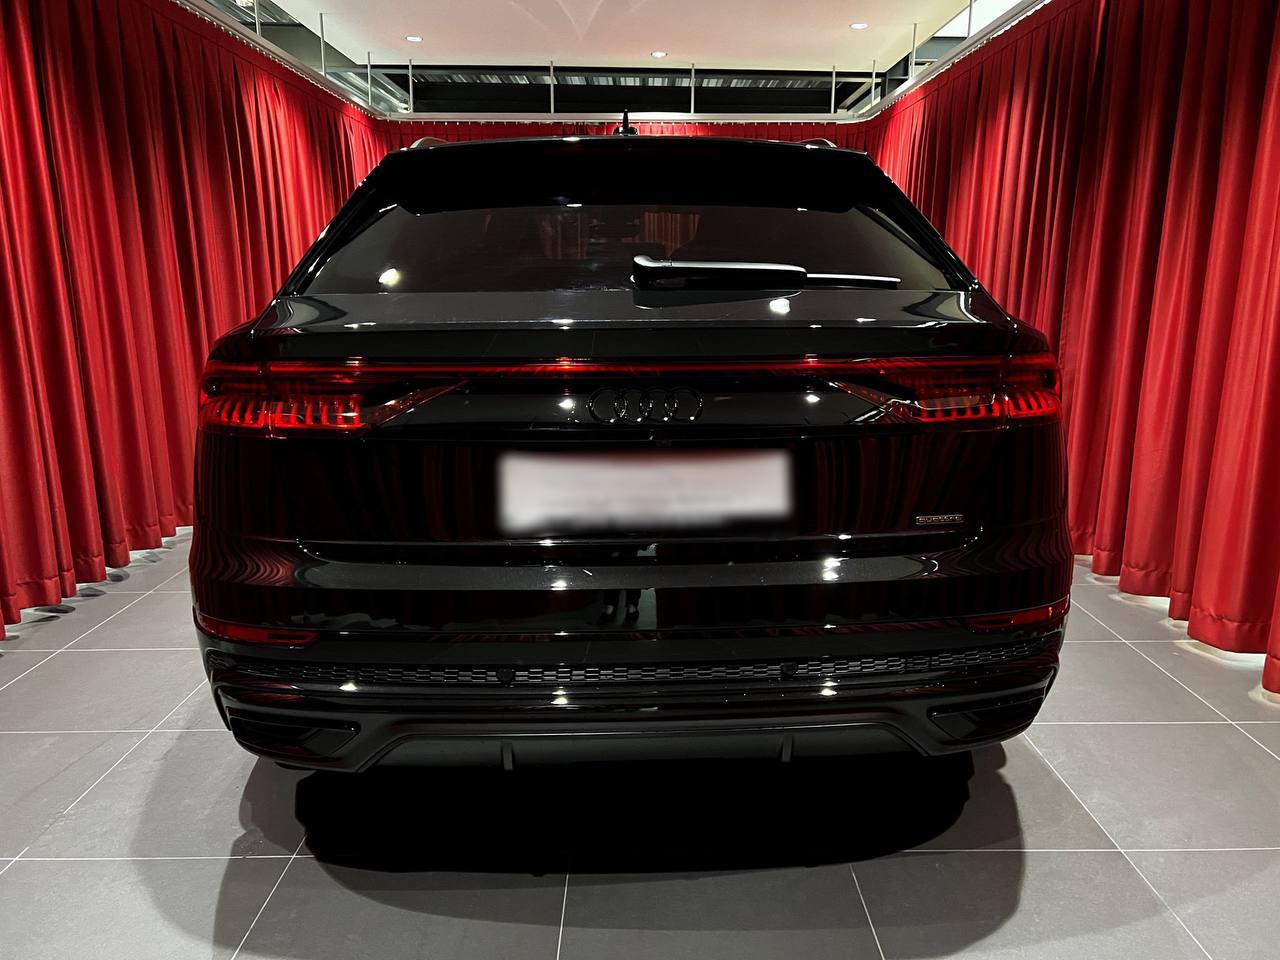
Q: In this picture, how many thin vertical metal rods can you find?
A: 10